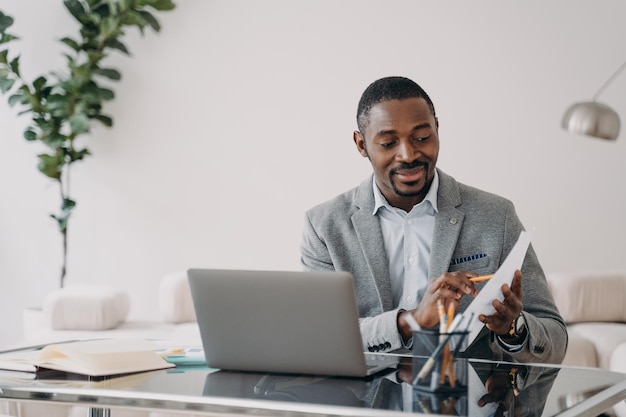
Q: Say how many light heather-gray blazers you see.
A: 1